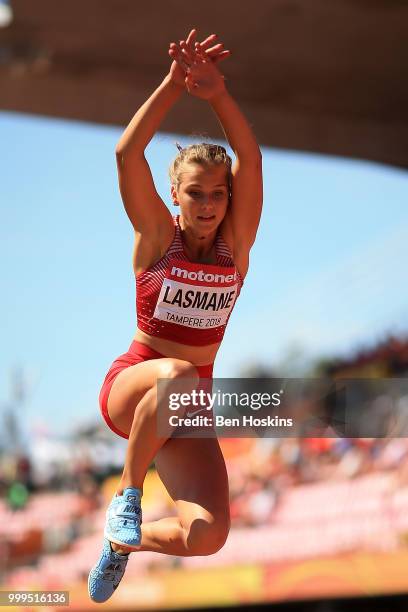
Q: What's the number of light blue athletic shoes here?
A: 2